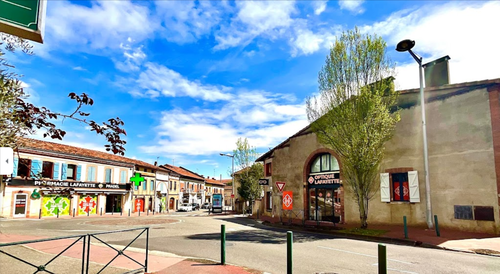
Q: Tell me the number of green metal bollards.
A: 5